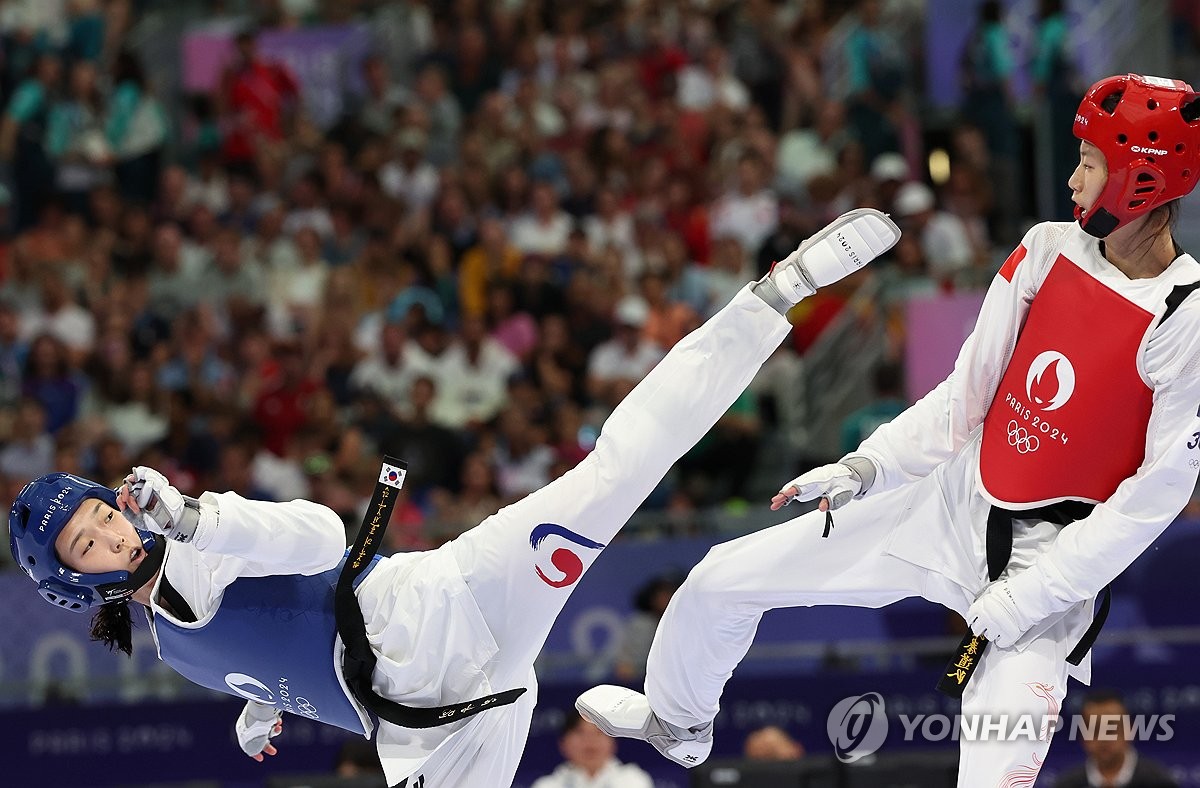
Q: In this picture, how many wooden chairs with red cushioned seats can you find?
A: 0